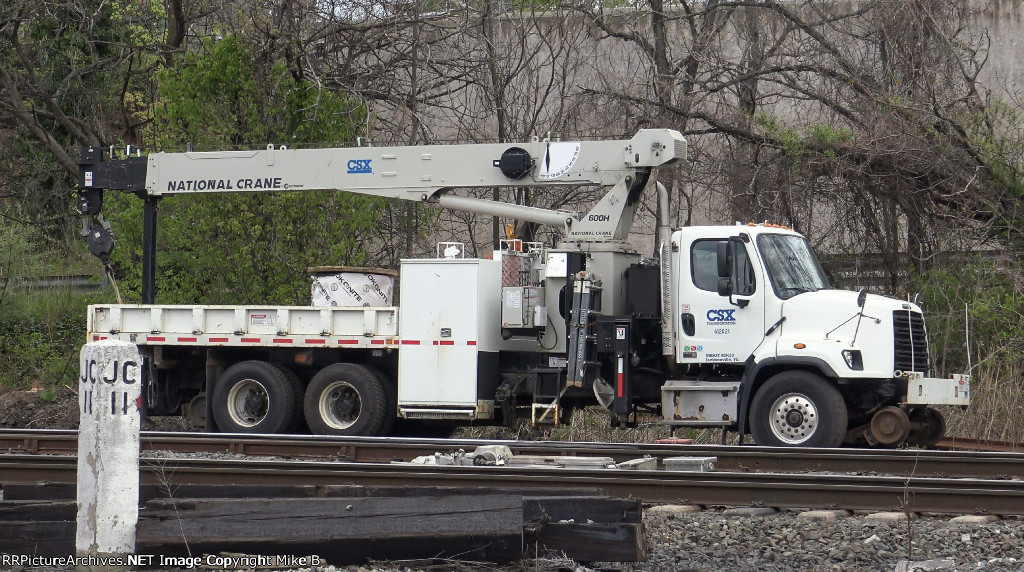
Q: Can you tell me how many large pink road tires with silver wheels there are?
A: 0